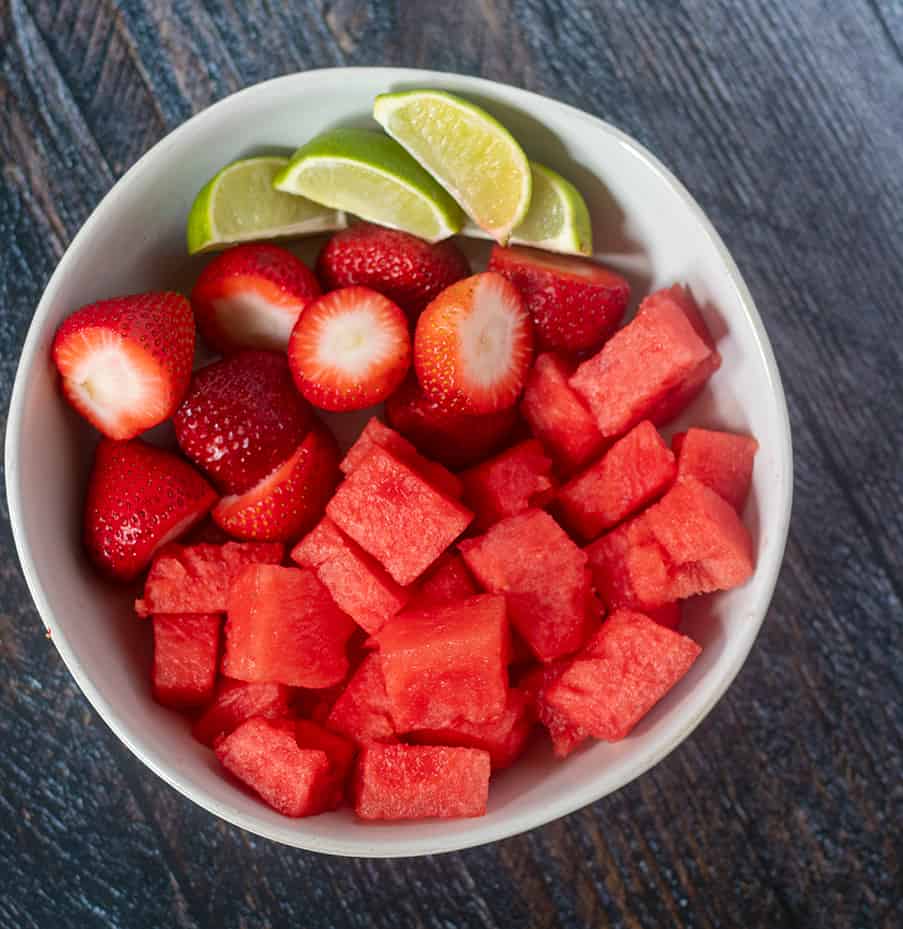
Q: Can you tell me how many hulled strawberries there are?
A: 10